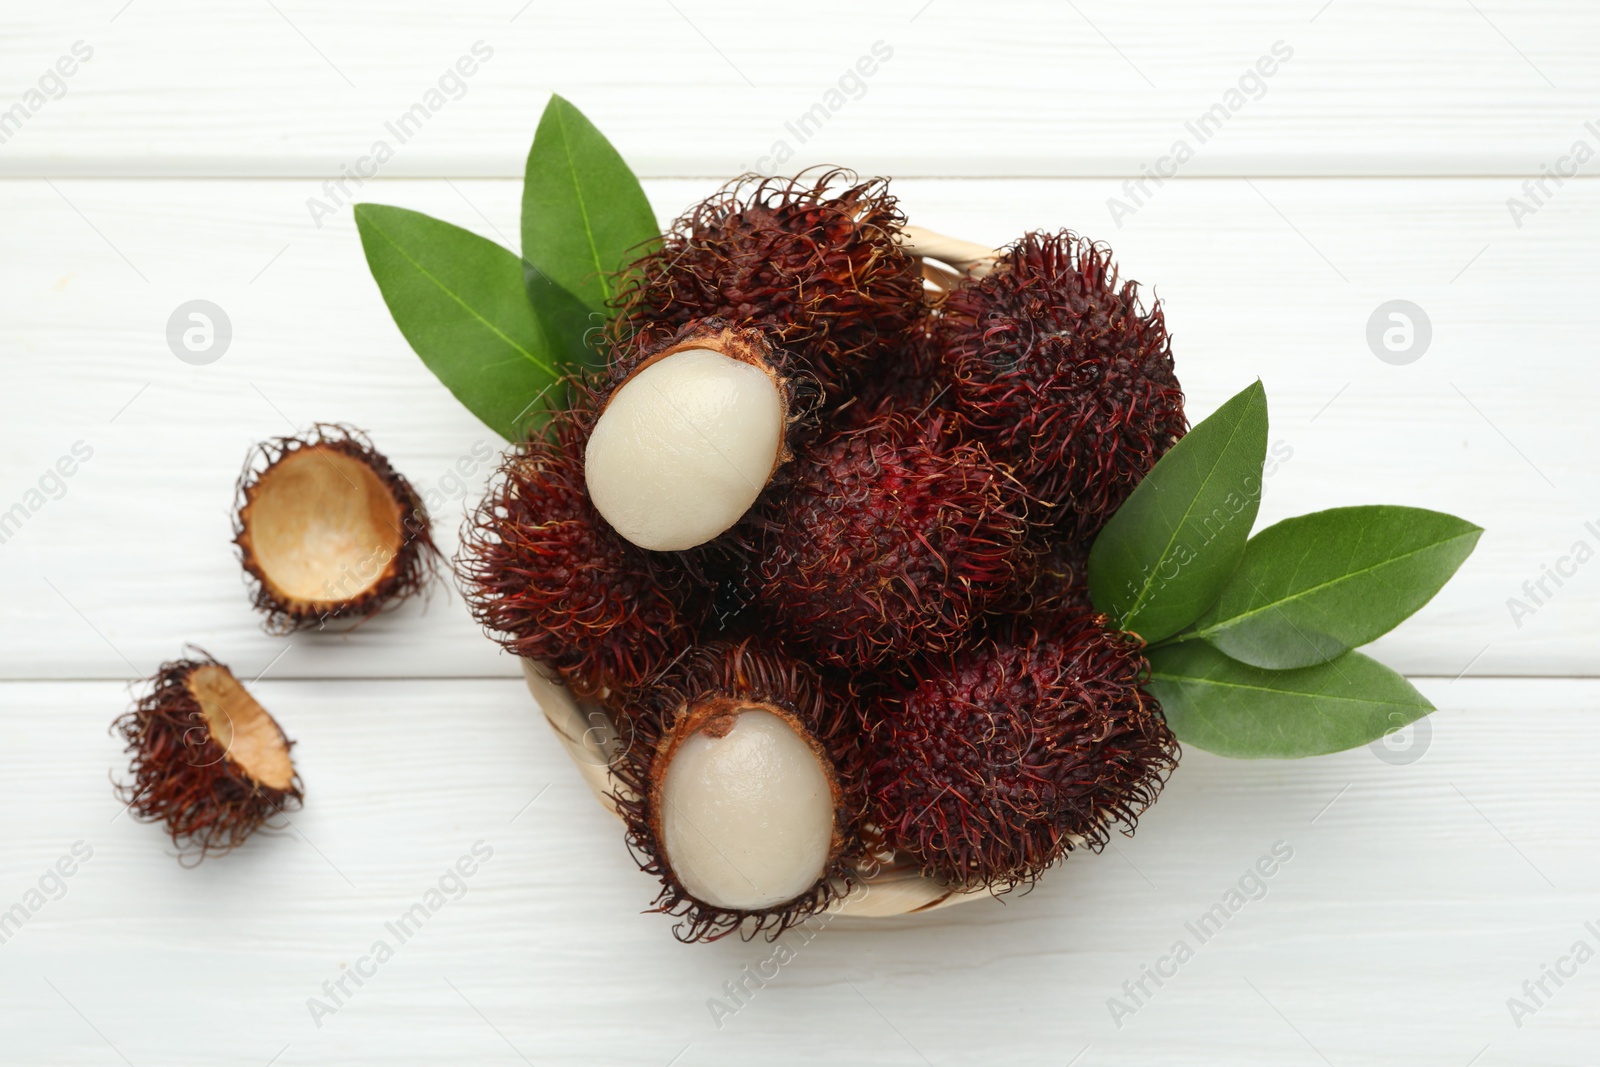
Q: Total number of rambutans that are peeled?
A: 2